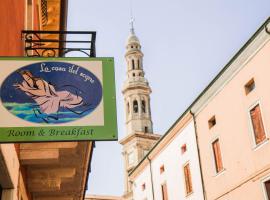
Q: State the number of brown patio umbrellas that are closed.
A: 0